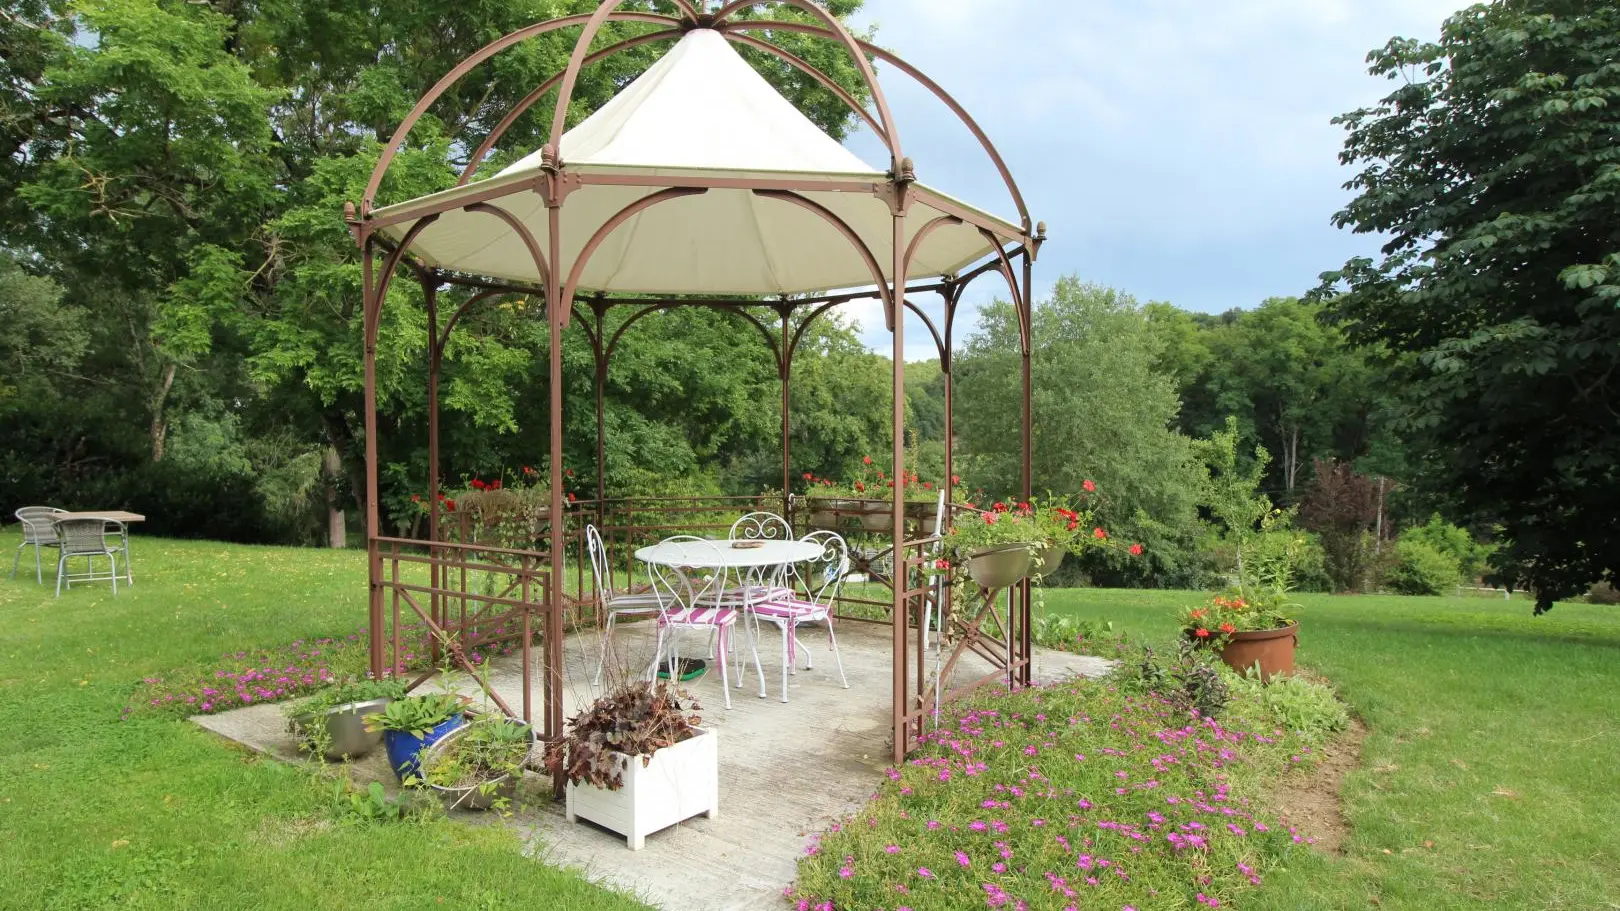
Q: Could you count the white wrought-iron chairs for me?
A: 4